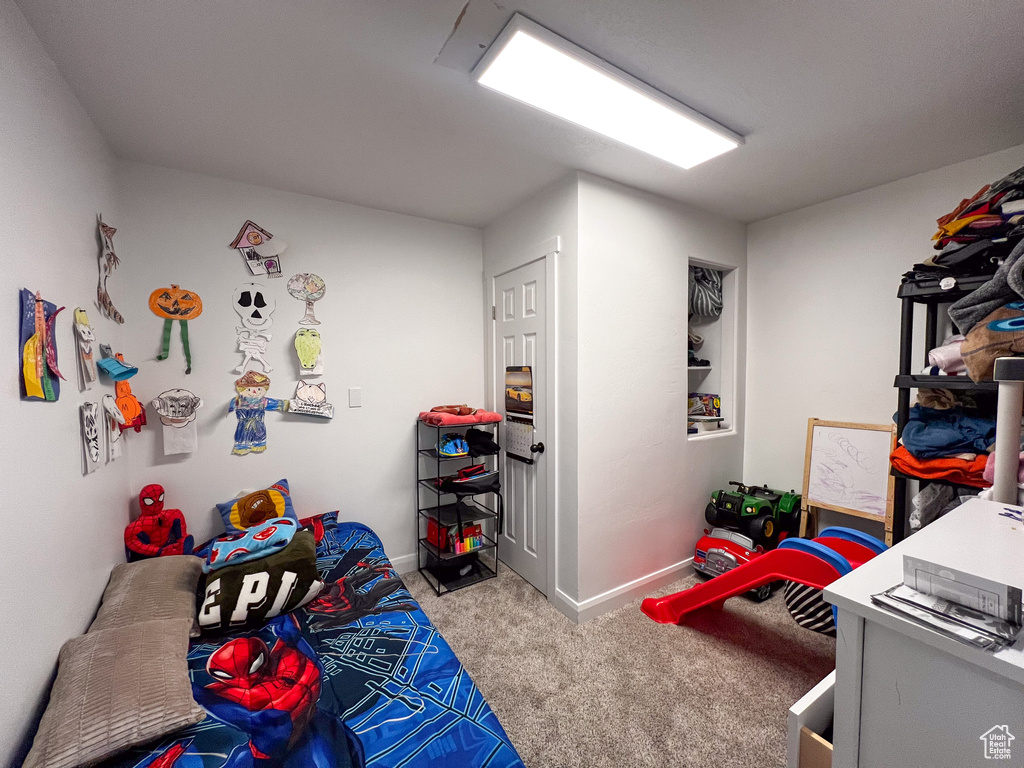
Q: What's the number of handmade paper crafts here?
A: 15